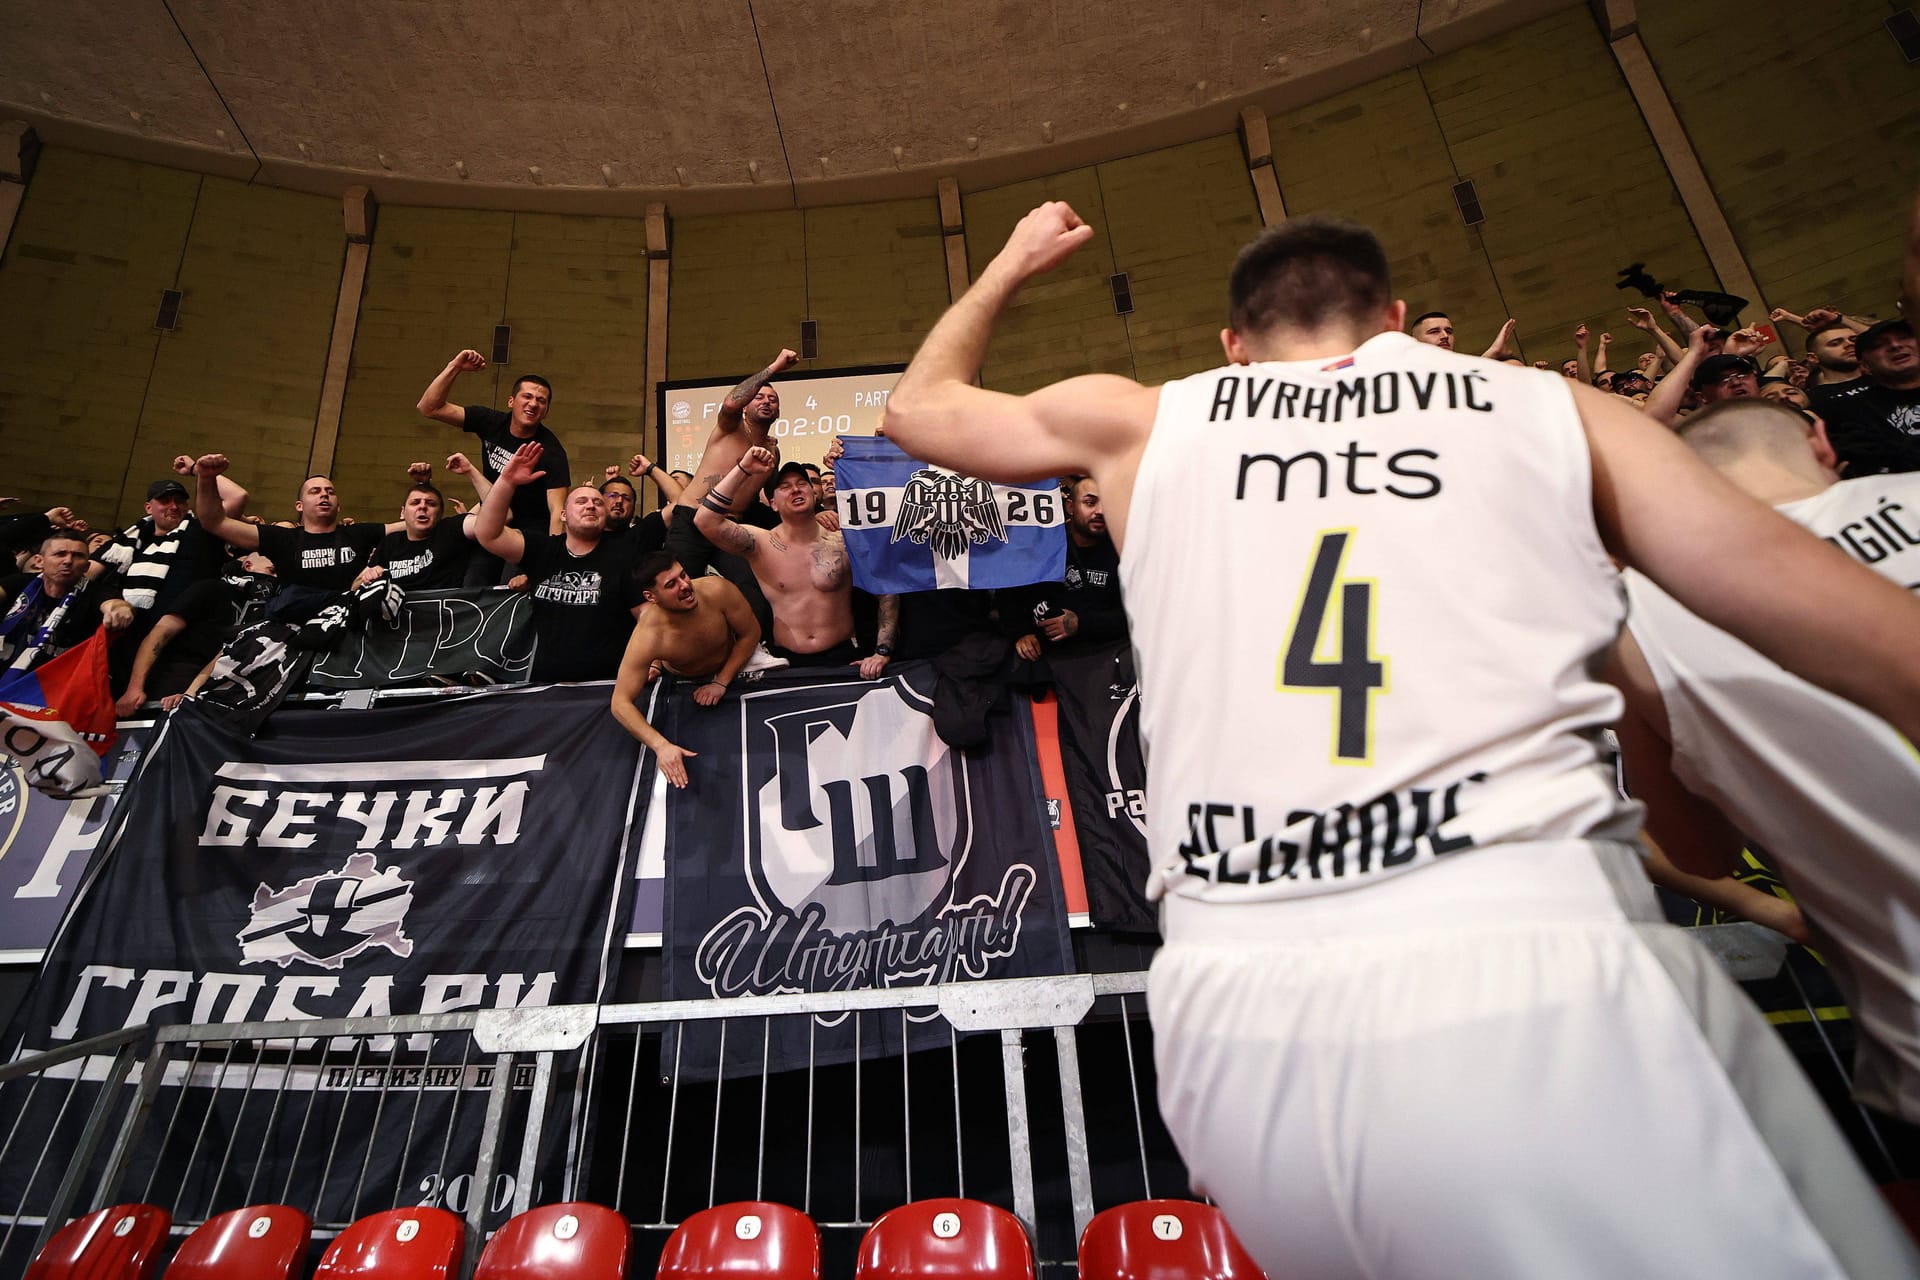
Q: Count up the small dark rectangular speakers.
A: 6